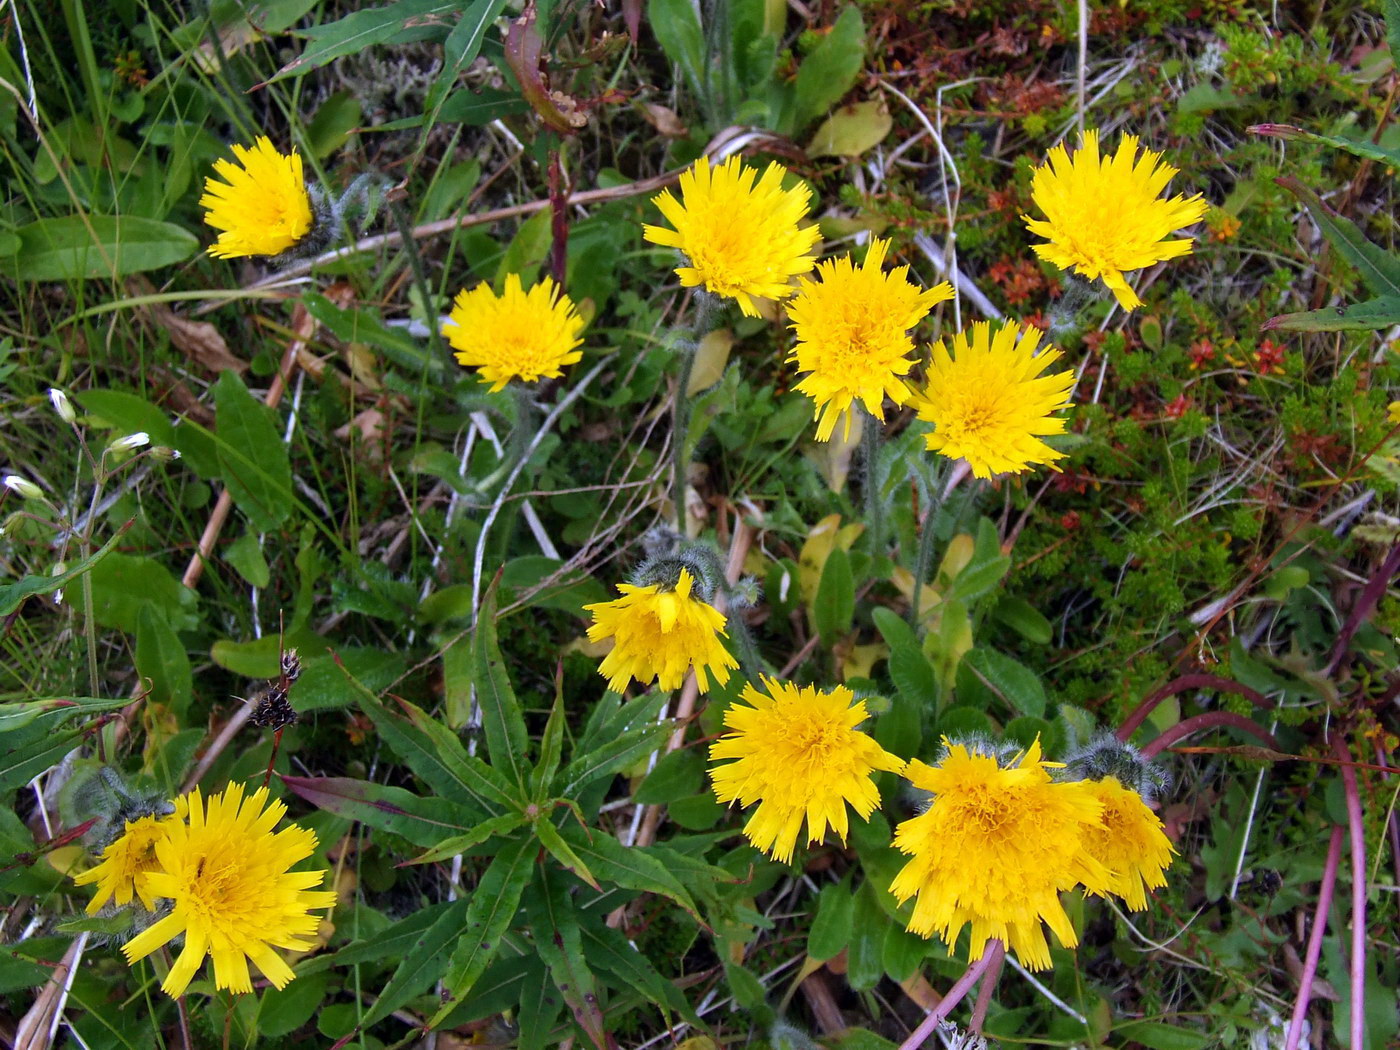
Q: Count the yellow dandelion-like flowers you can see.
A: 12